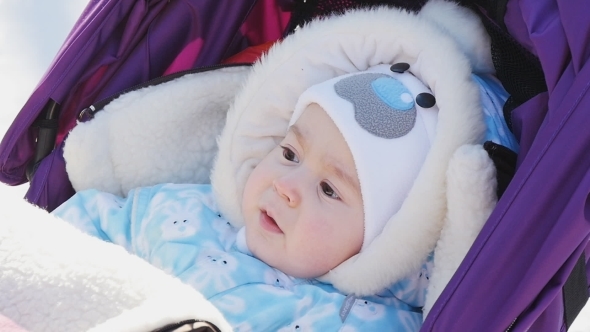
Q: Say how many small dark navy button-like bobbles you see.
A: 2